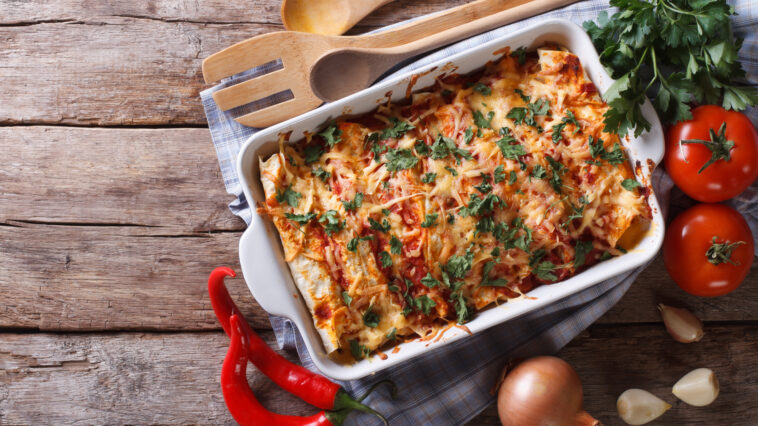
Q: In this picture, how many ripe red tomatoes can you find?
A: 2